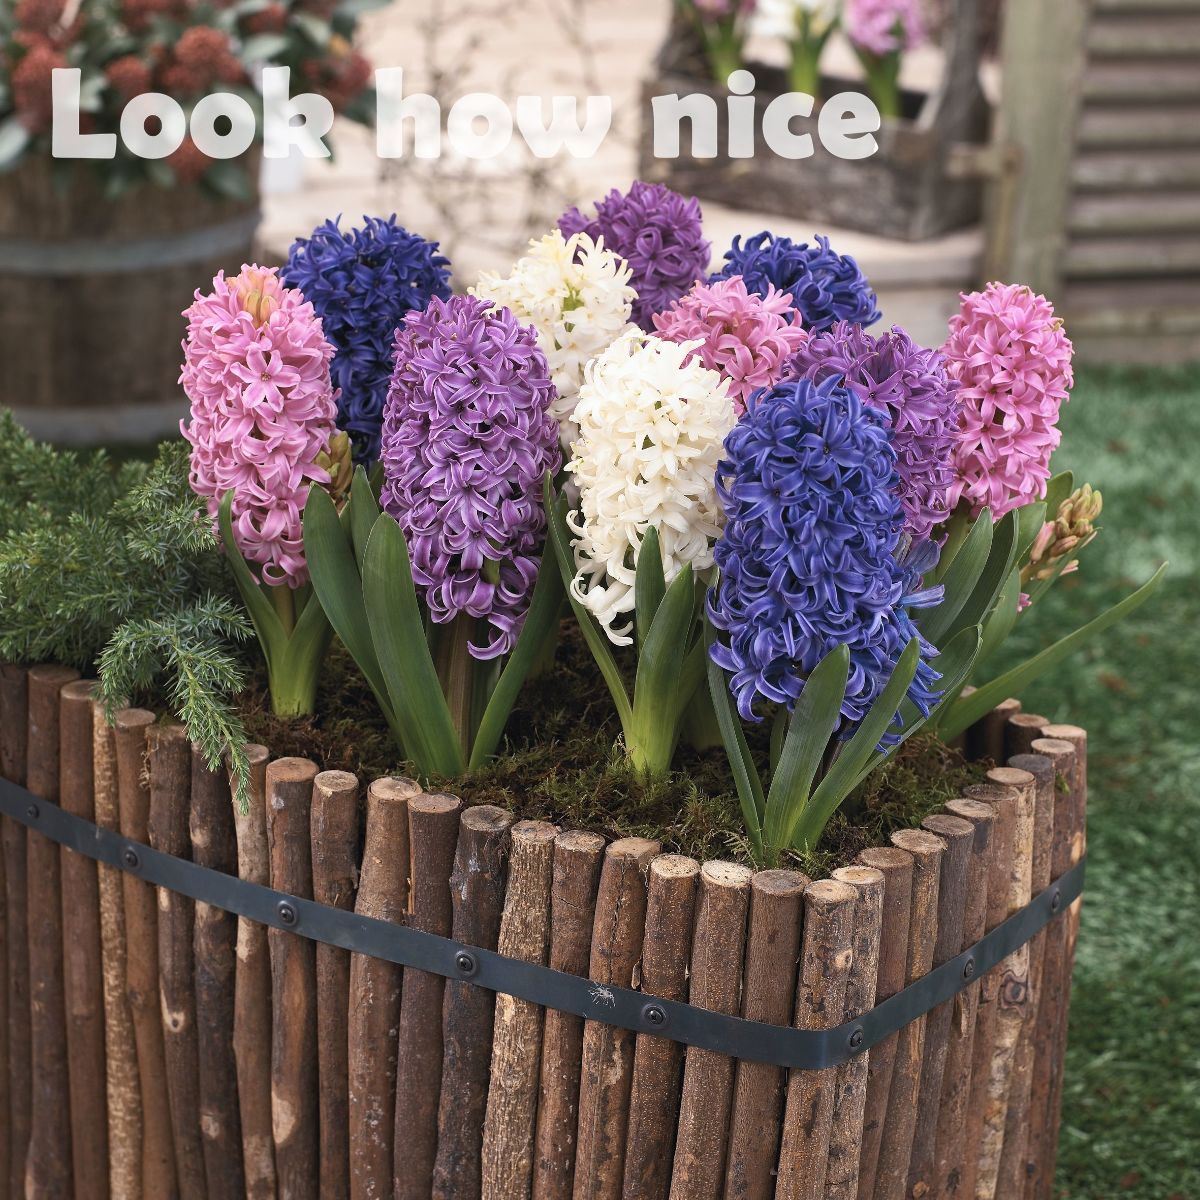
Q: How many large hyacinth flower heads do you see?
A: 11